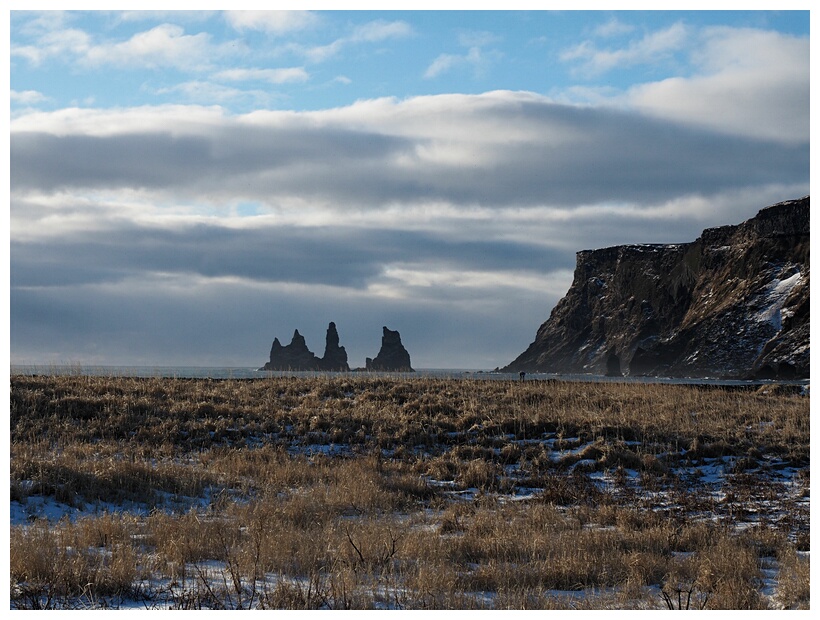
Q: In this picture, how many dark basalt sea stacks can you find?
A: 3